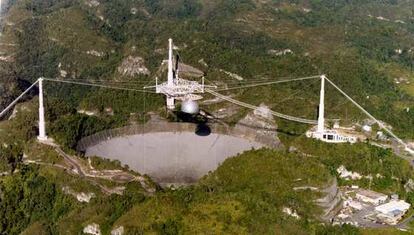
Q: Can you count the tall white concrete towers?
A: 3